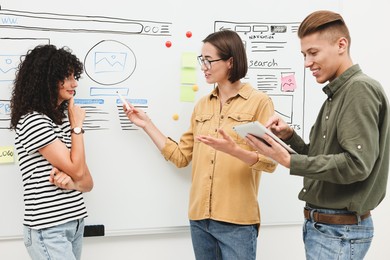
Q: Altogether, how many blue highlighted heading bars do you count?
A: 2